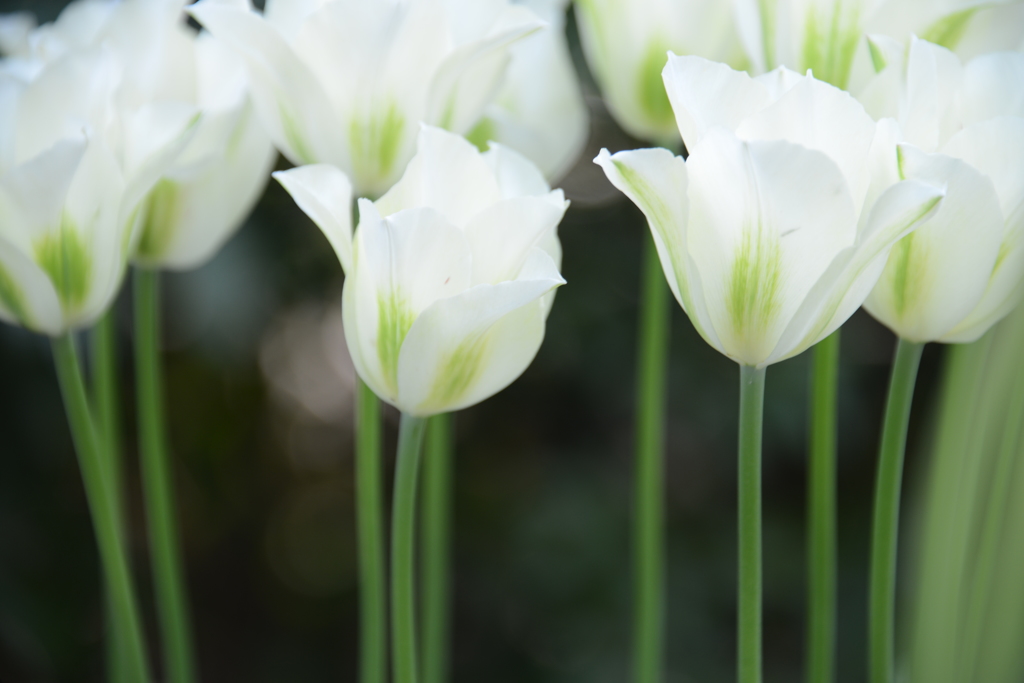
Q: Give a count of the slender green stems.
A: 10